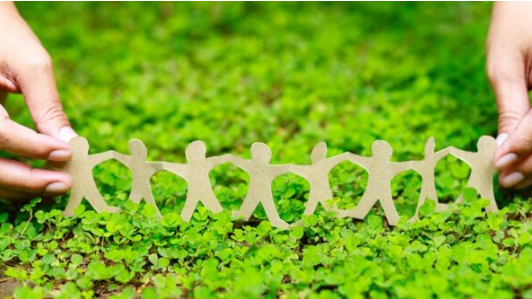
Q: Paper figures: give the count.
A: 8